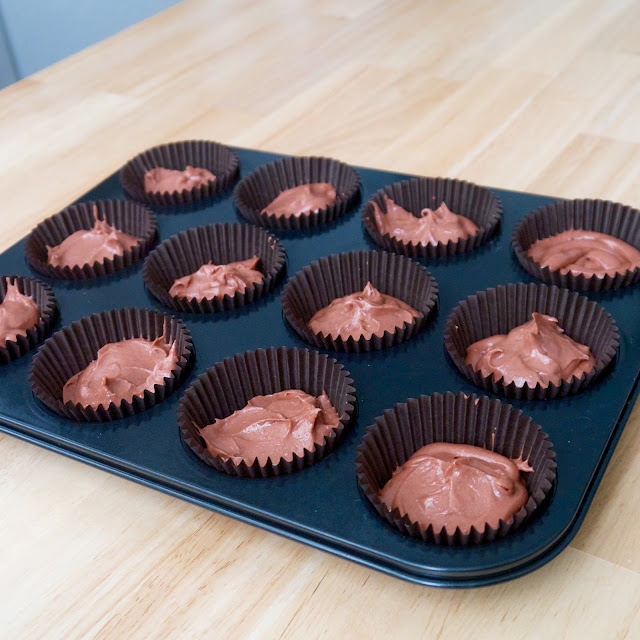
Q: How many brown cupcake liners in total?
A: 12